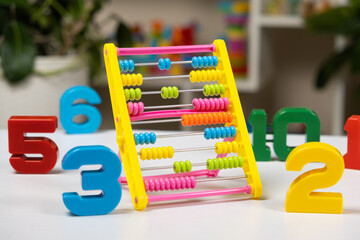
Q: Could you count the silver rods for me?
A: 9